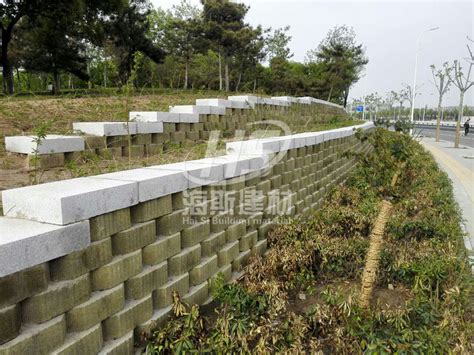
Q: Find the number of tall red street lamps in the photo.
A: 0